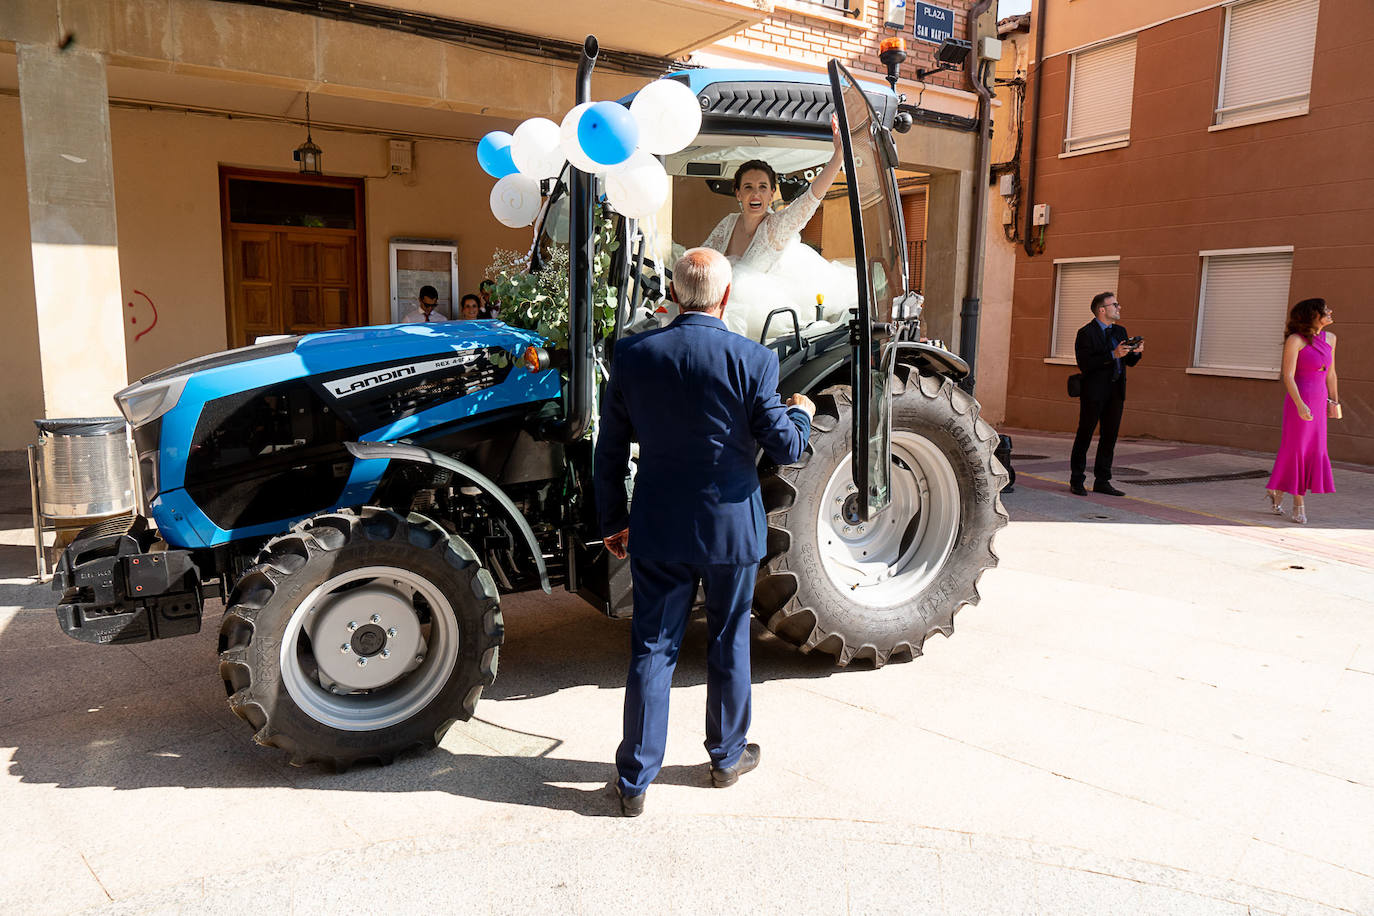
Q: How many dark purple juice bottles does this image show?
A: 0